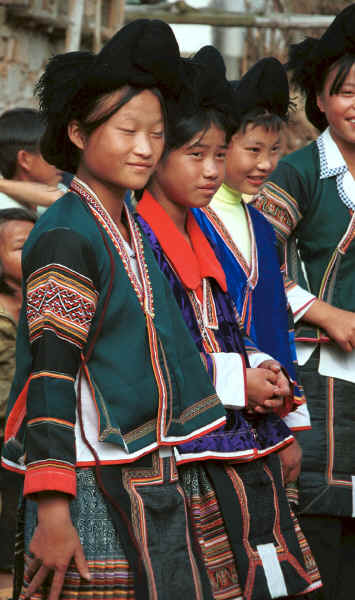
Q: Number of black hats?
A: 4